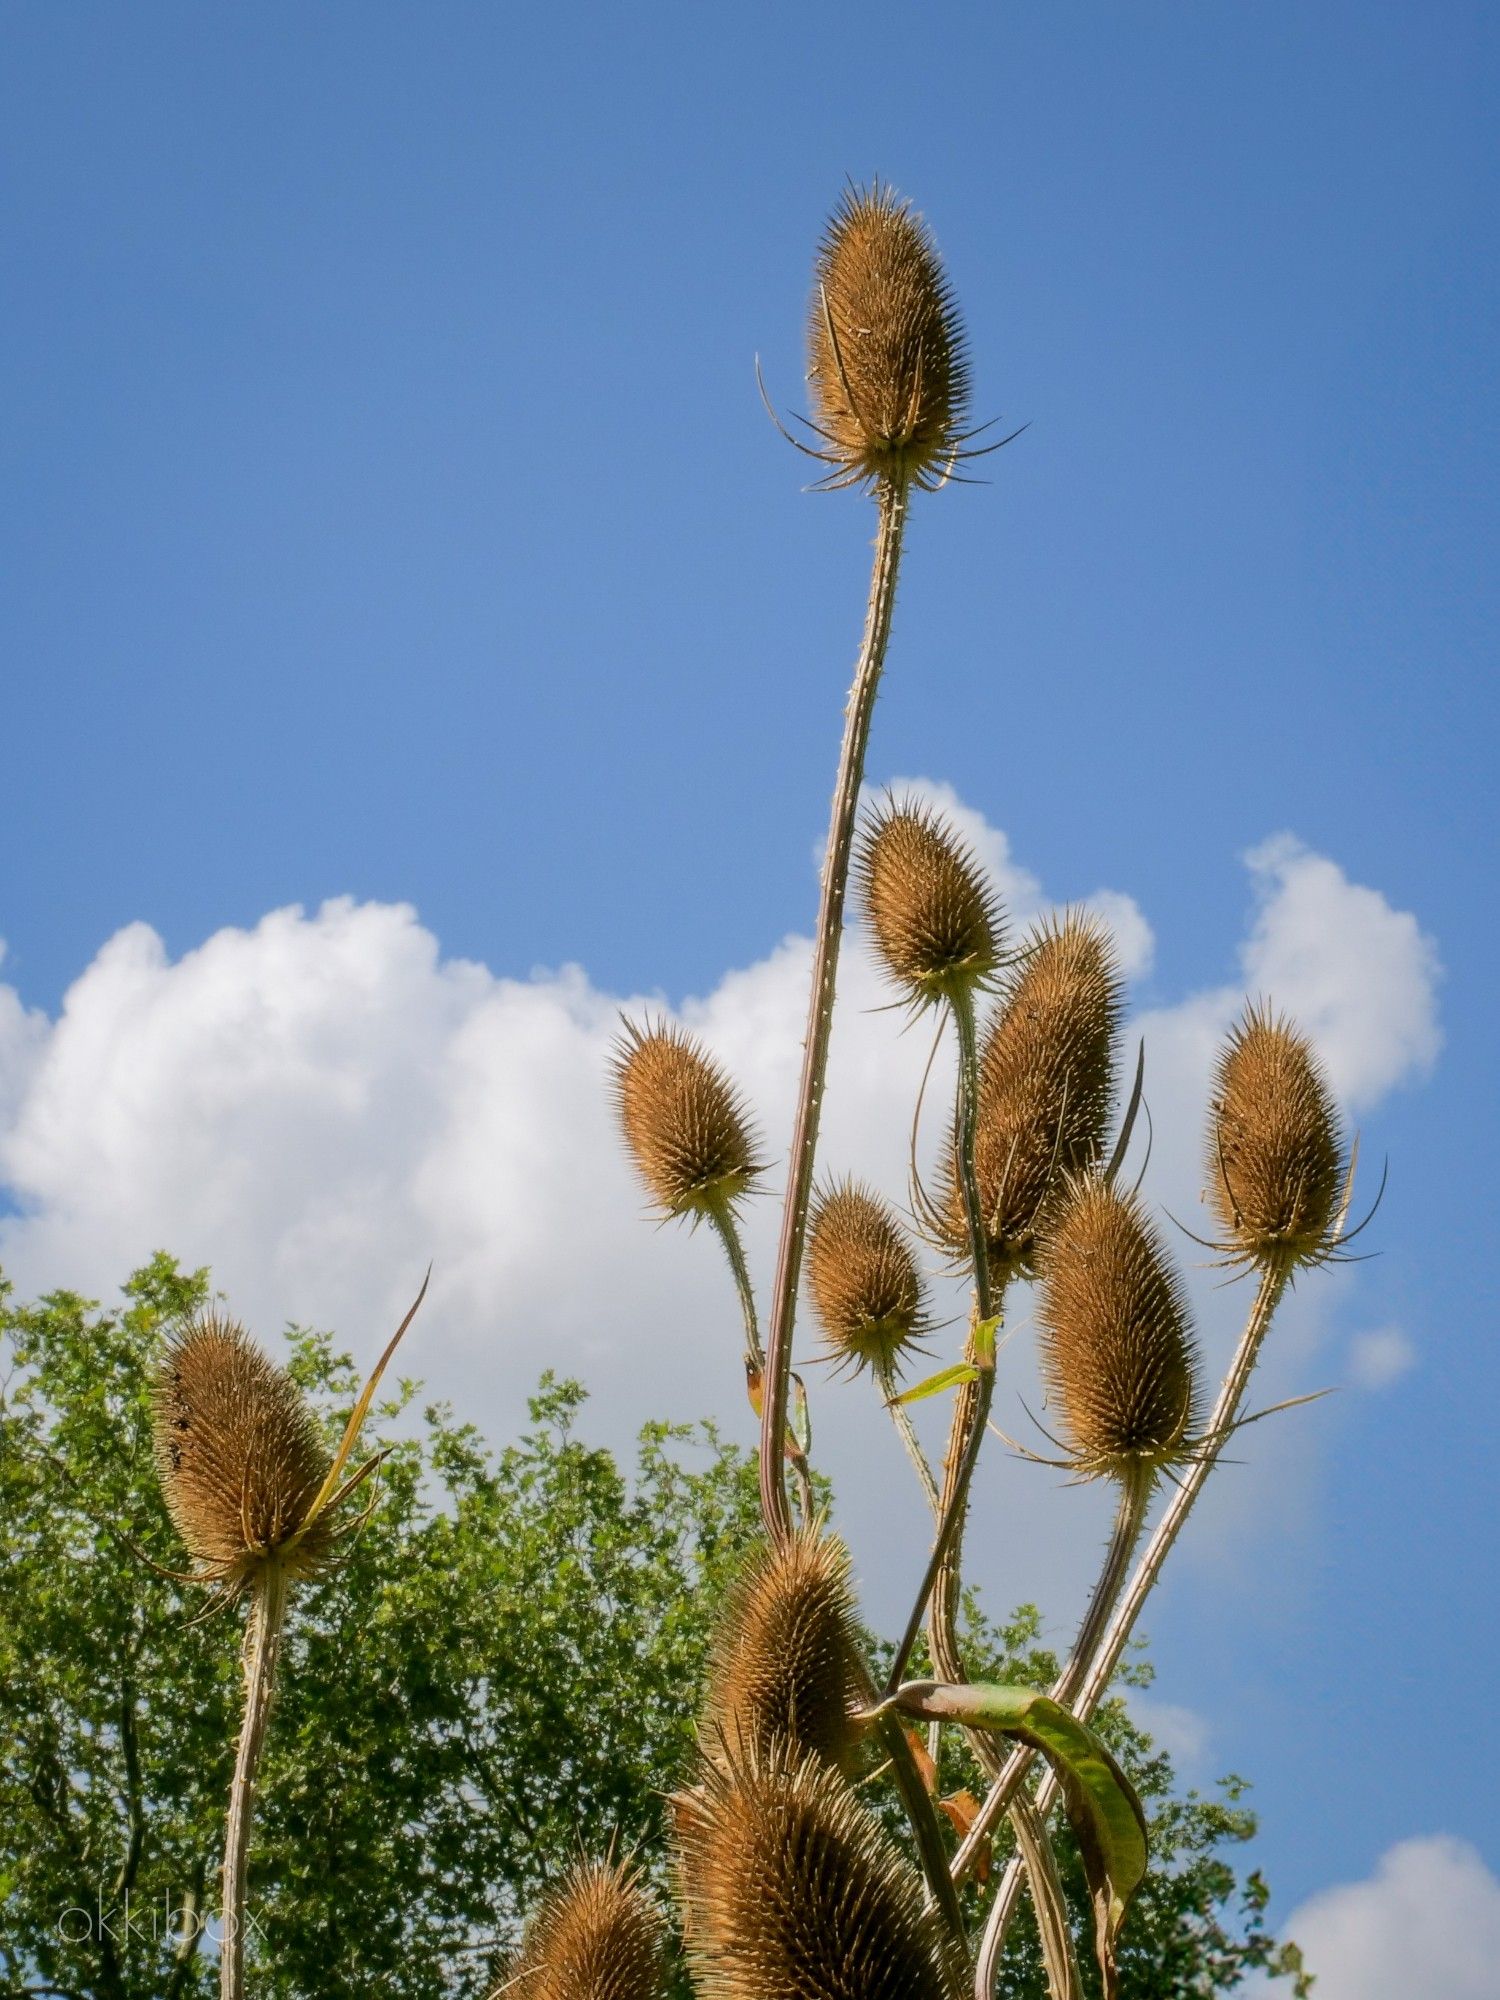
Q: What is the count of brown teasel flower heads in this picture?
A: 11